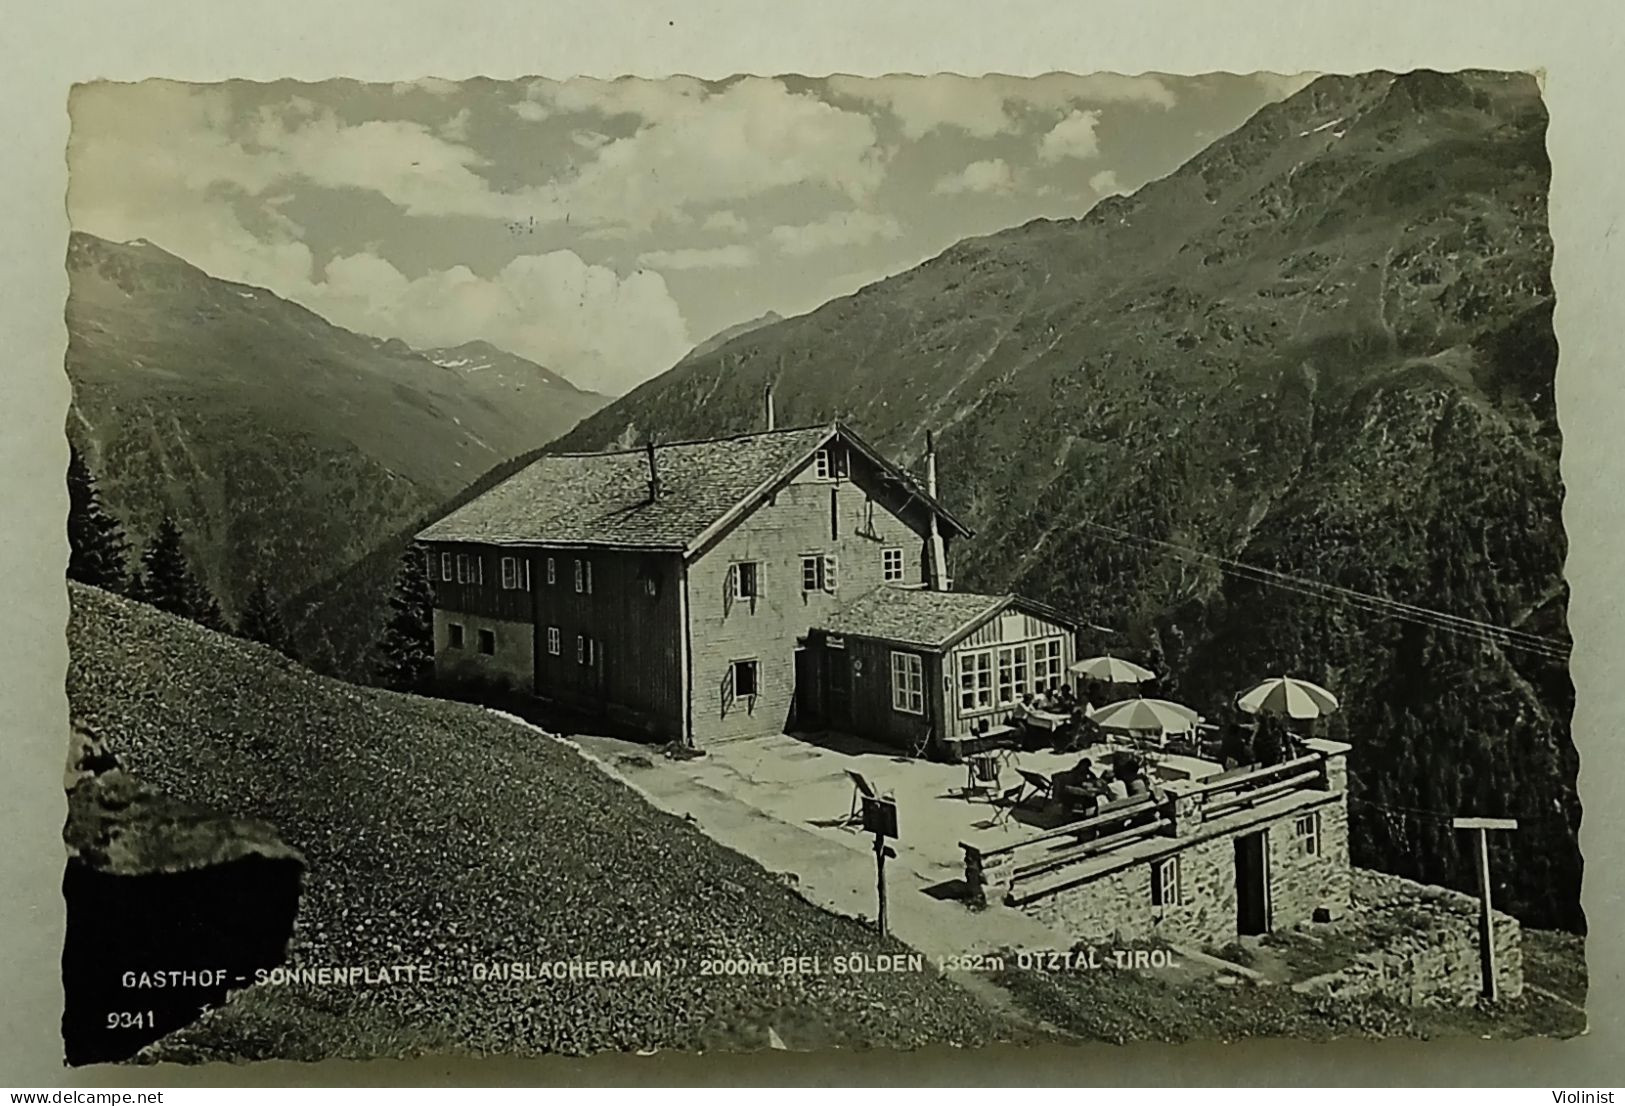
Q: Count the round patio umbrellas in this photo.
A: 3